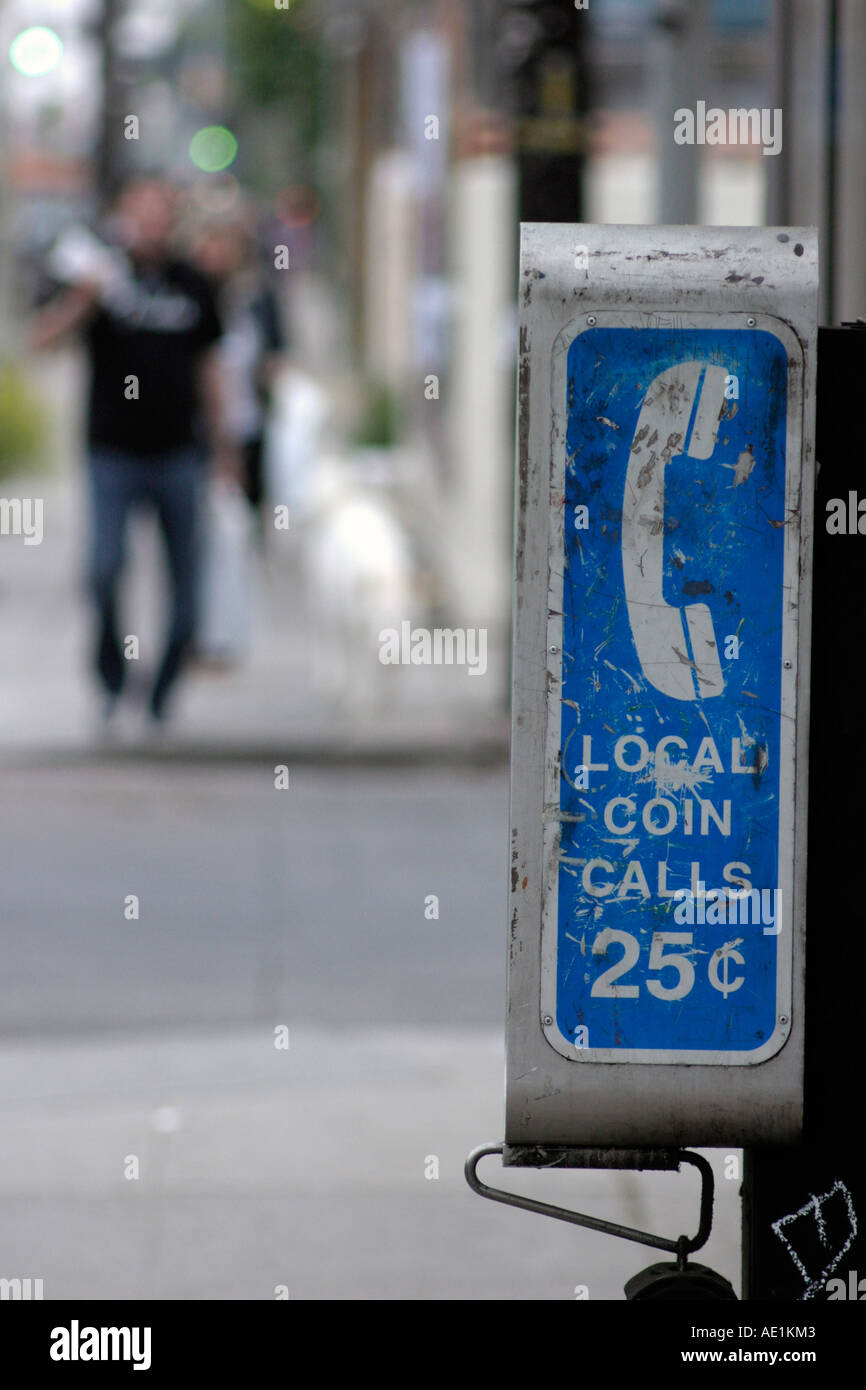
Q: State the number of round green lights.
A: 2